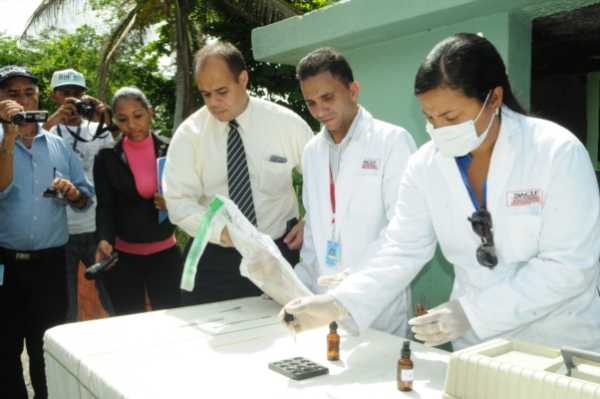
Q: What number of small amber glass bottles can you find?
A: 3